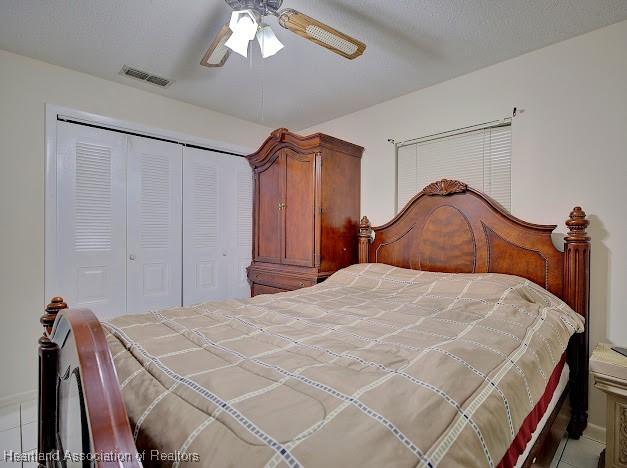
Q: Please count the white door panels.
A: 4